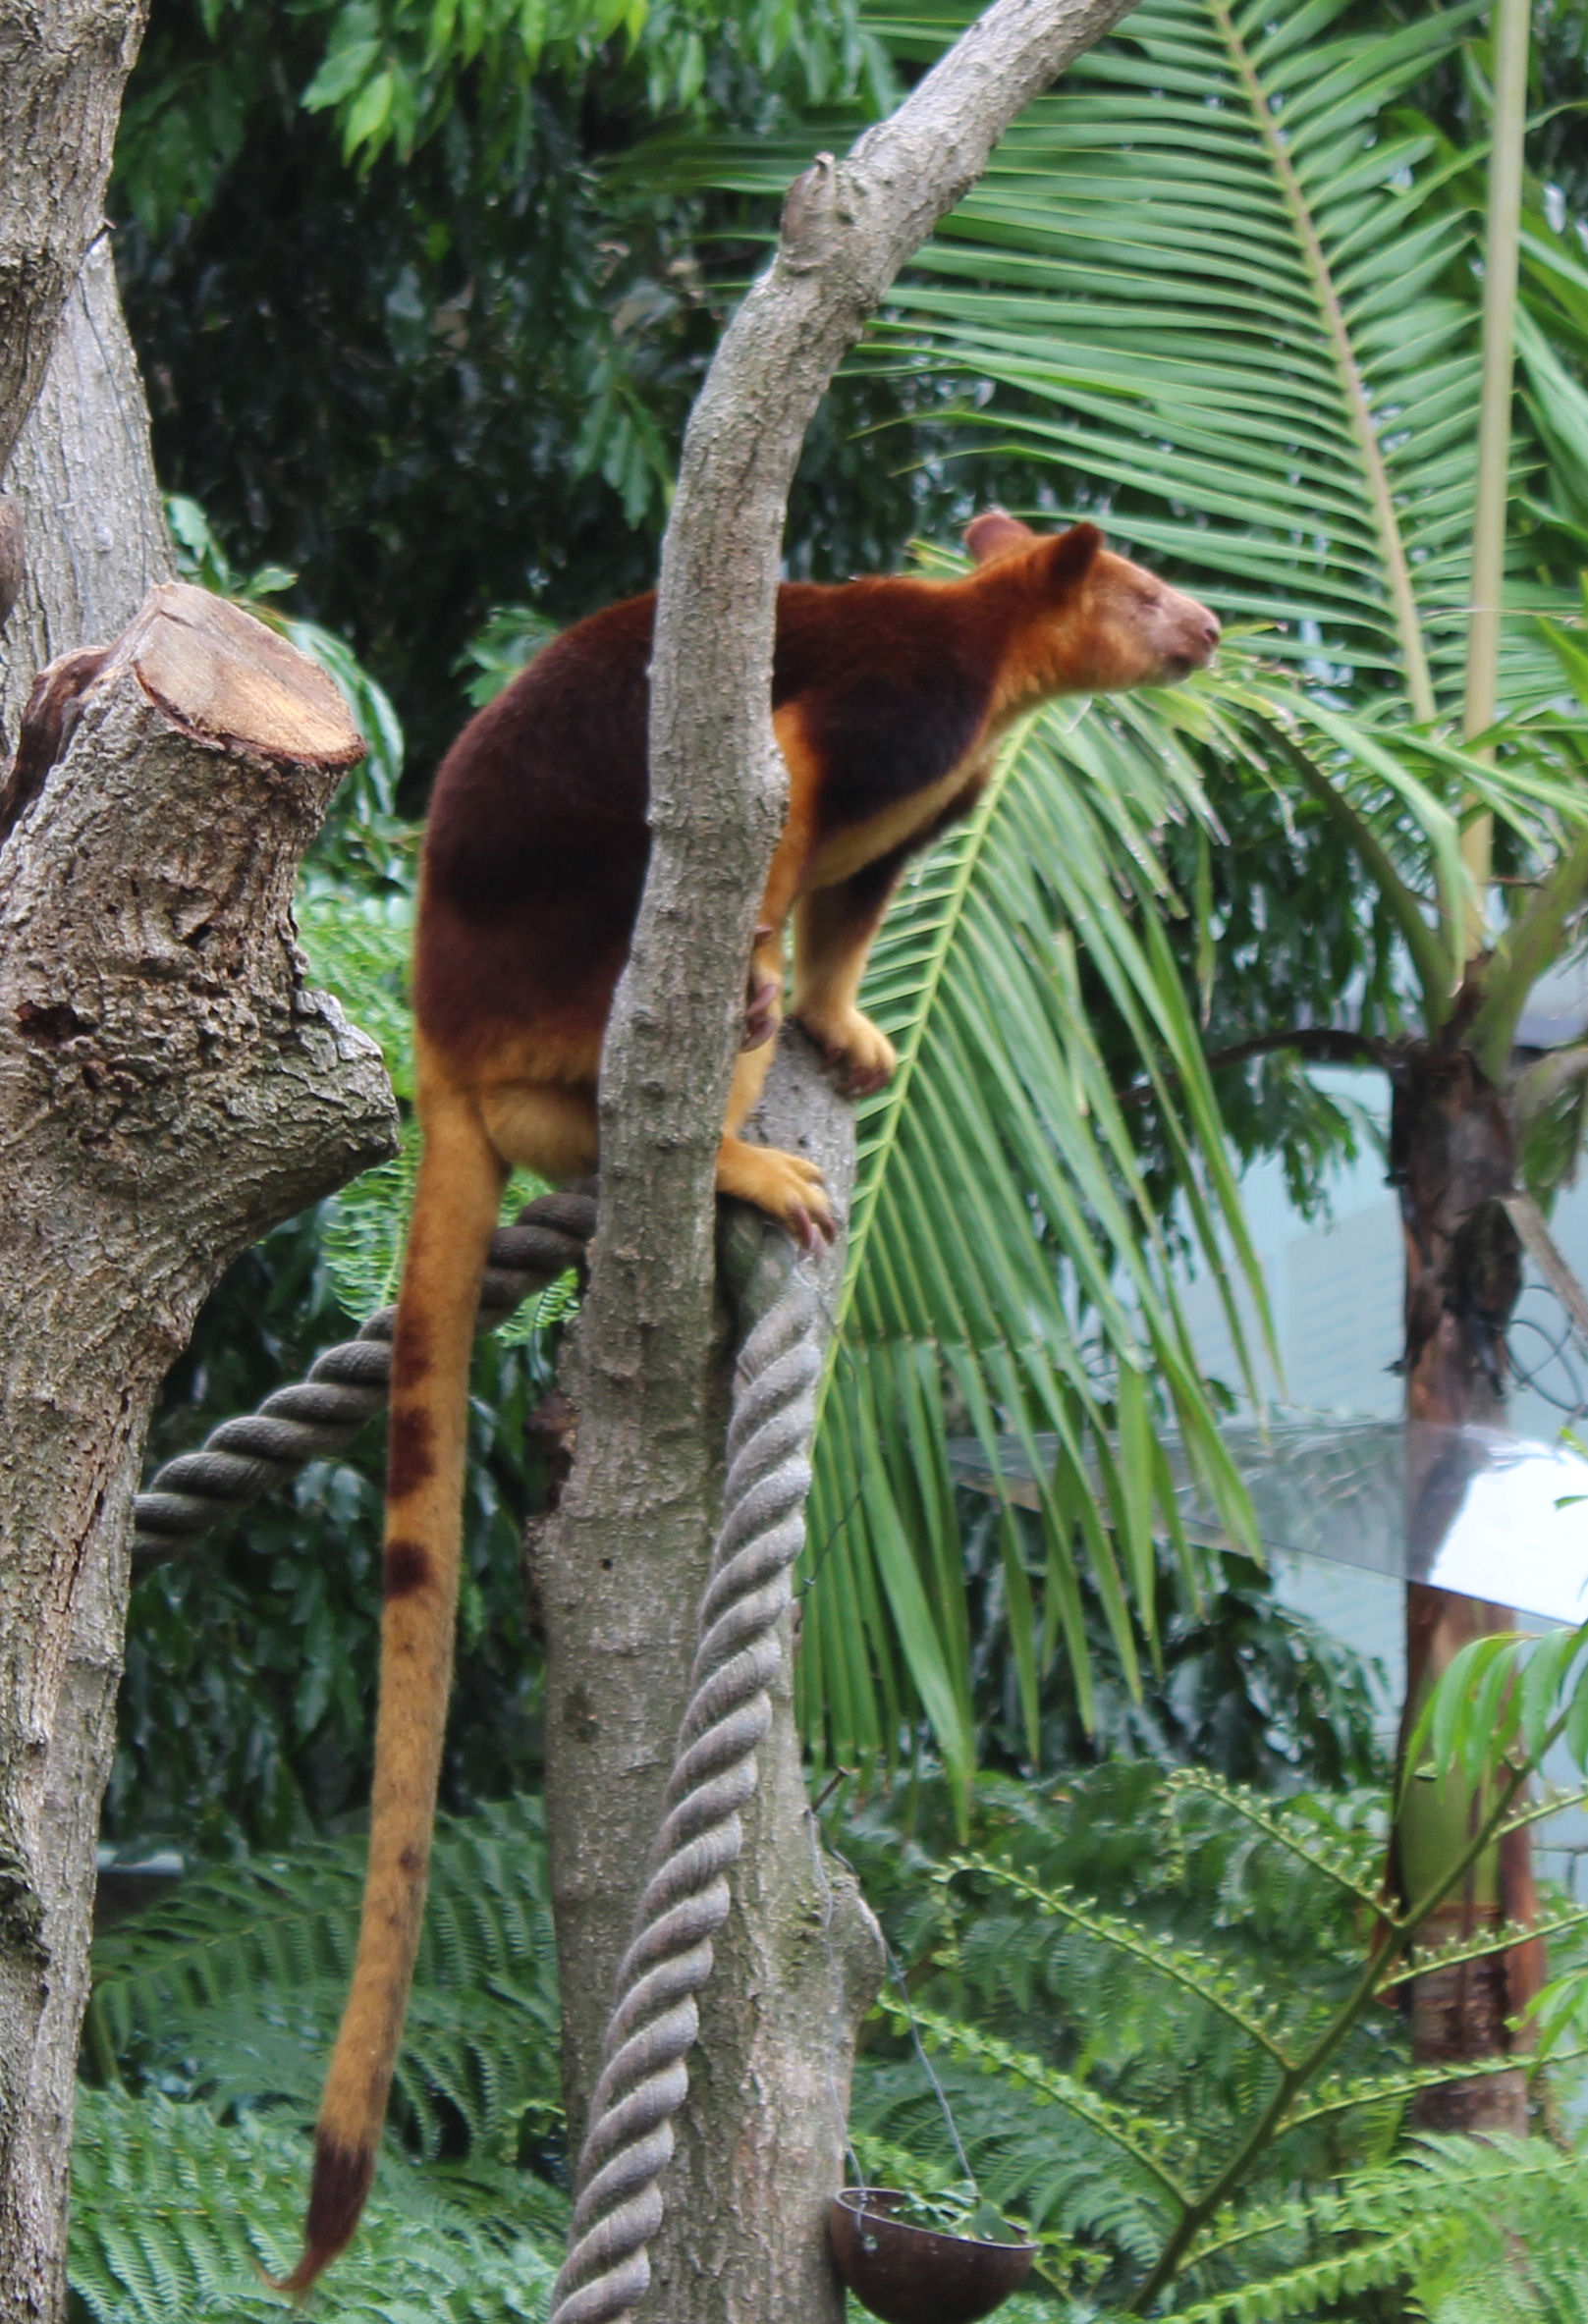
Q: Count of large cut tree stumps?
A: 1